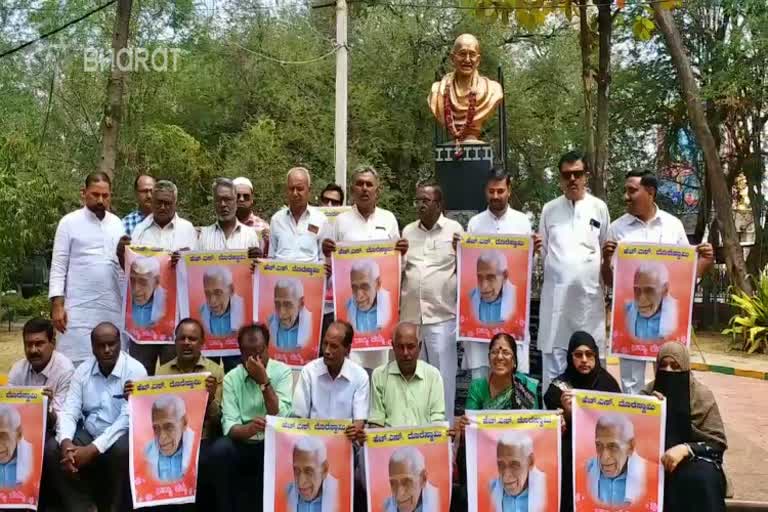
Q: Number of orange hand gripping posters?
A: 12